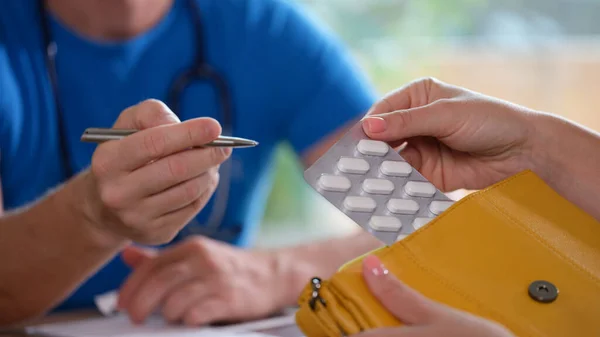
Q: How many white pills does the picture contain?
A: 12